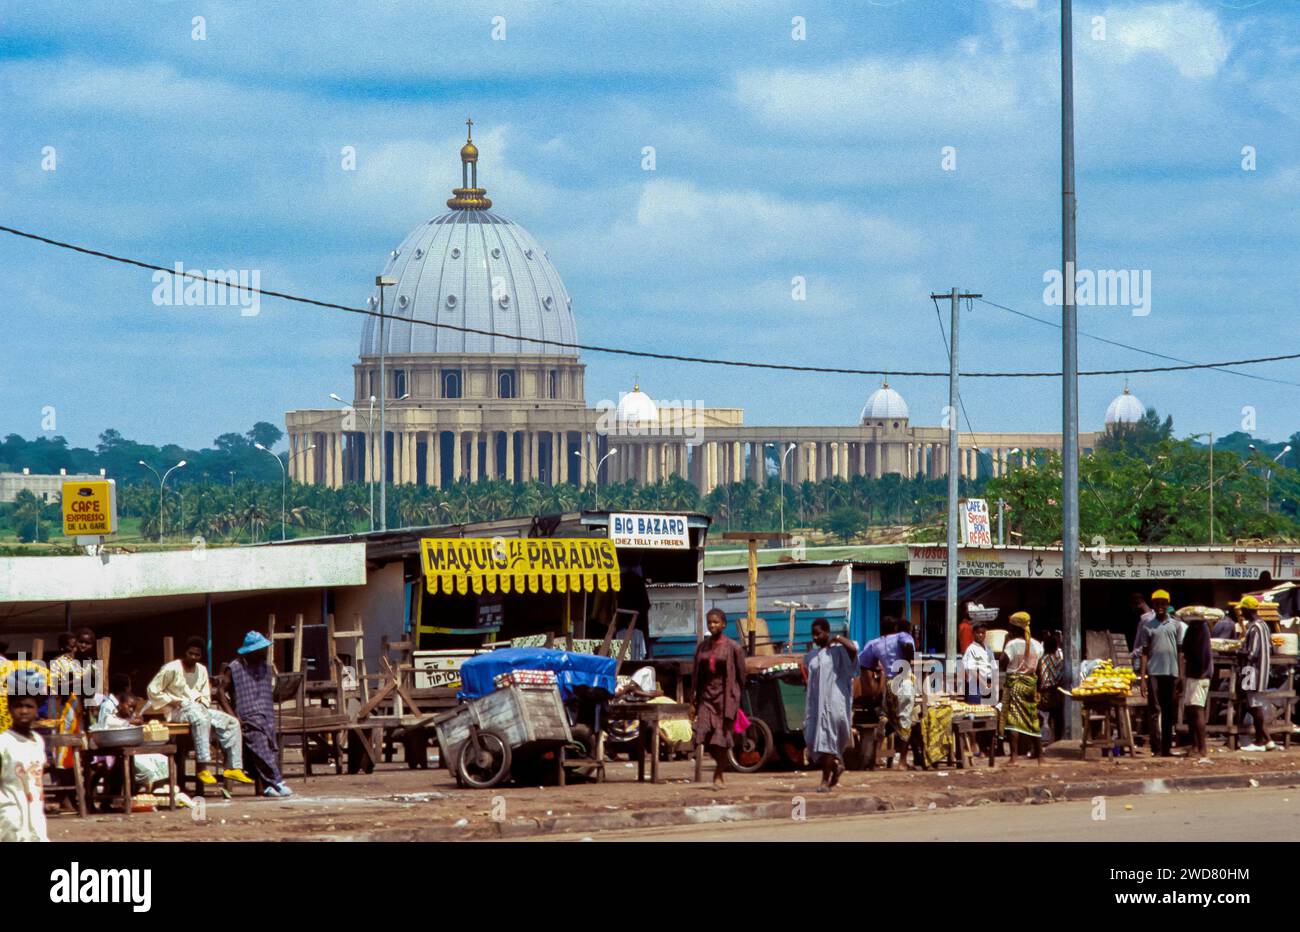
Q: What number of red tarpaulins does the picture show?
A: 0